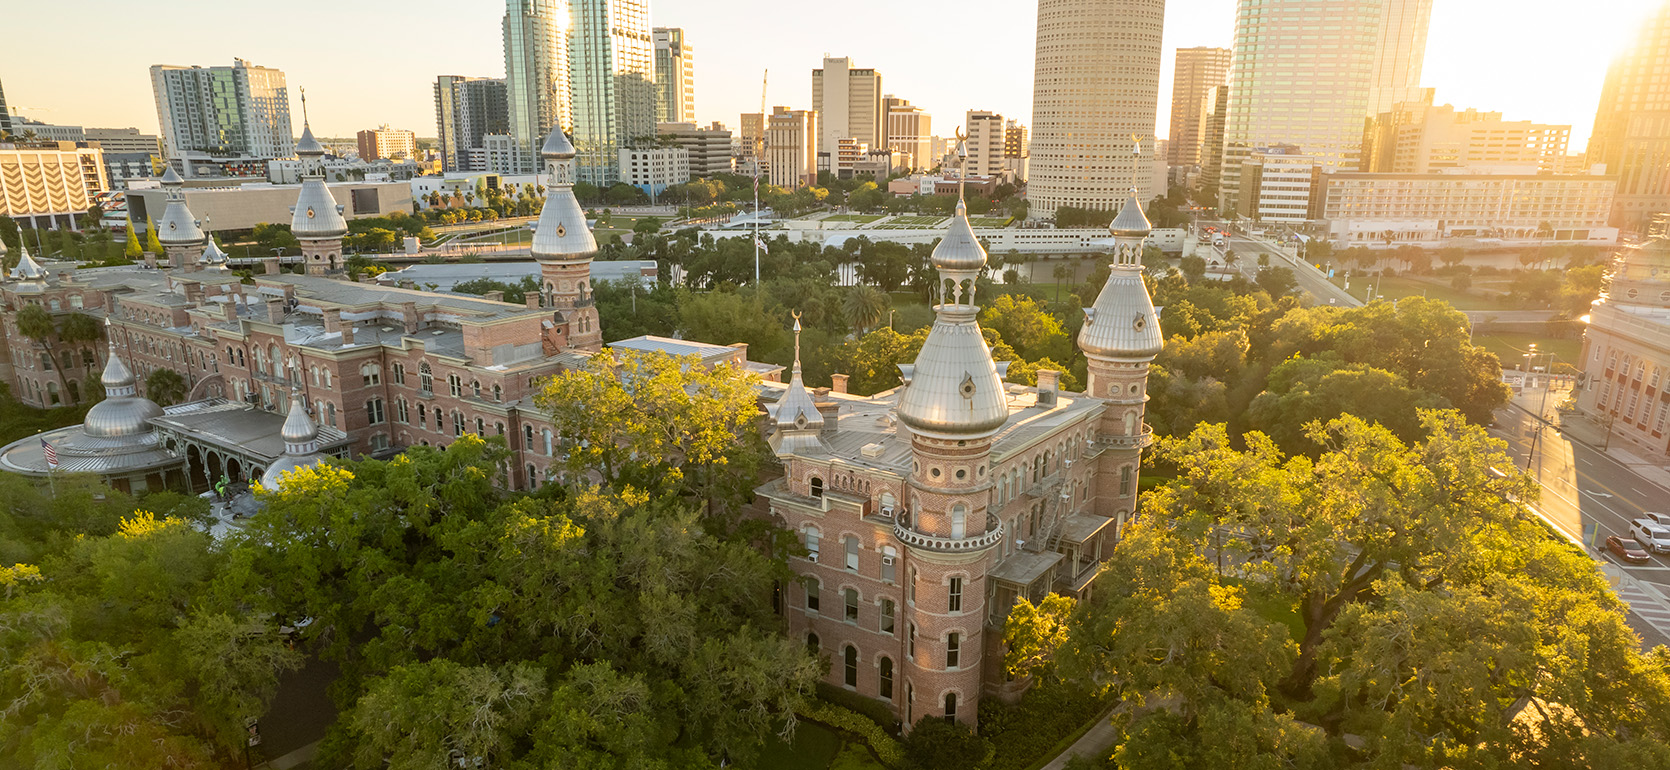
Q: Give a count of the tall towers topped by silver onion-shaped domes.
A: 5